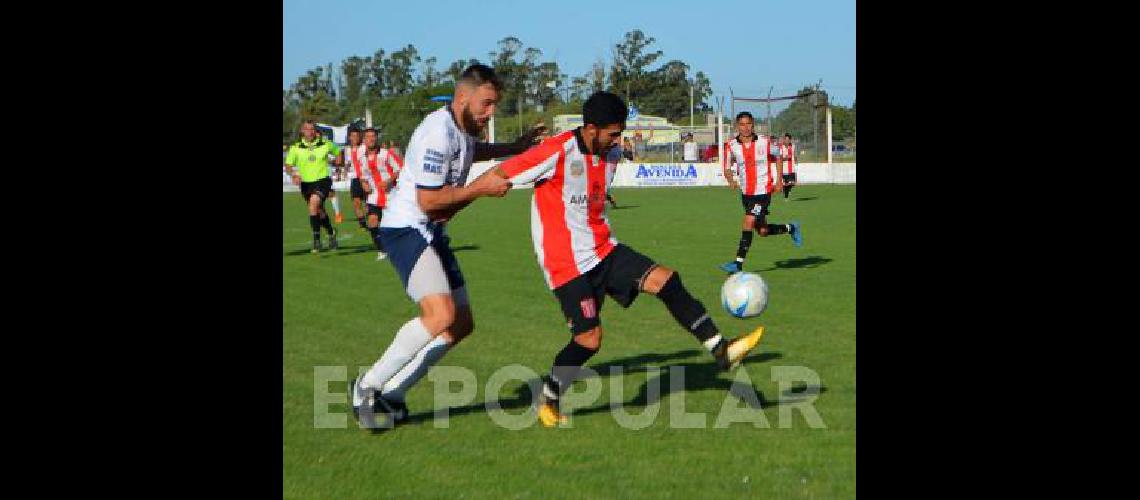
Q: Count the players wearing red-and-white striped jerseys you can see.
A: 5